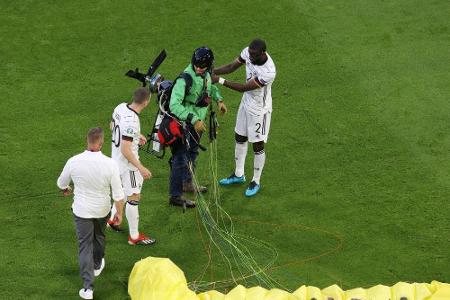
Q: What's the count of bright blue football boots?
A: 2